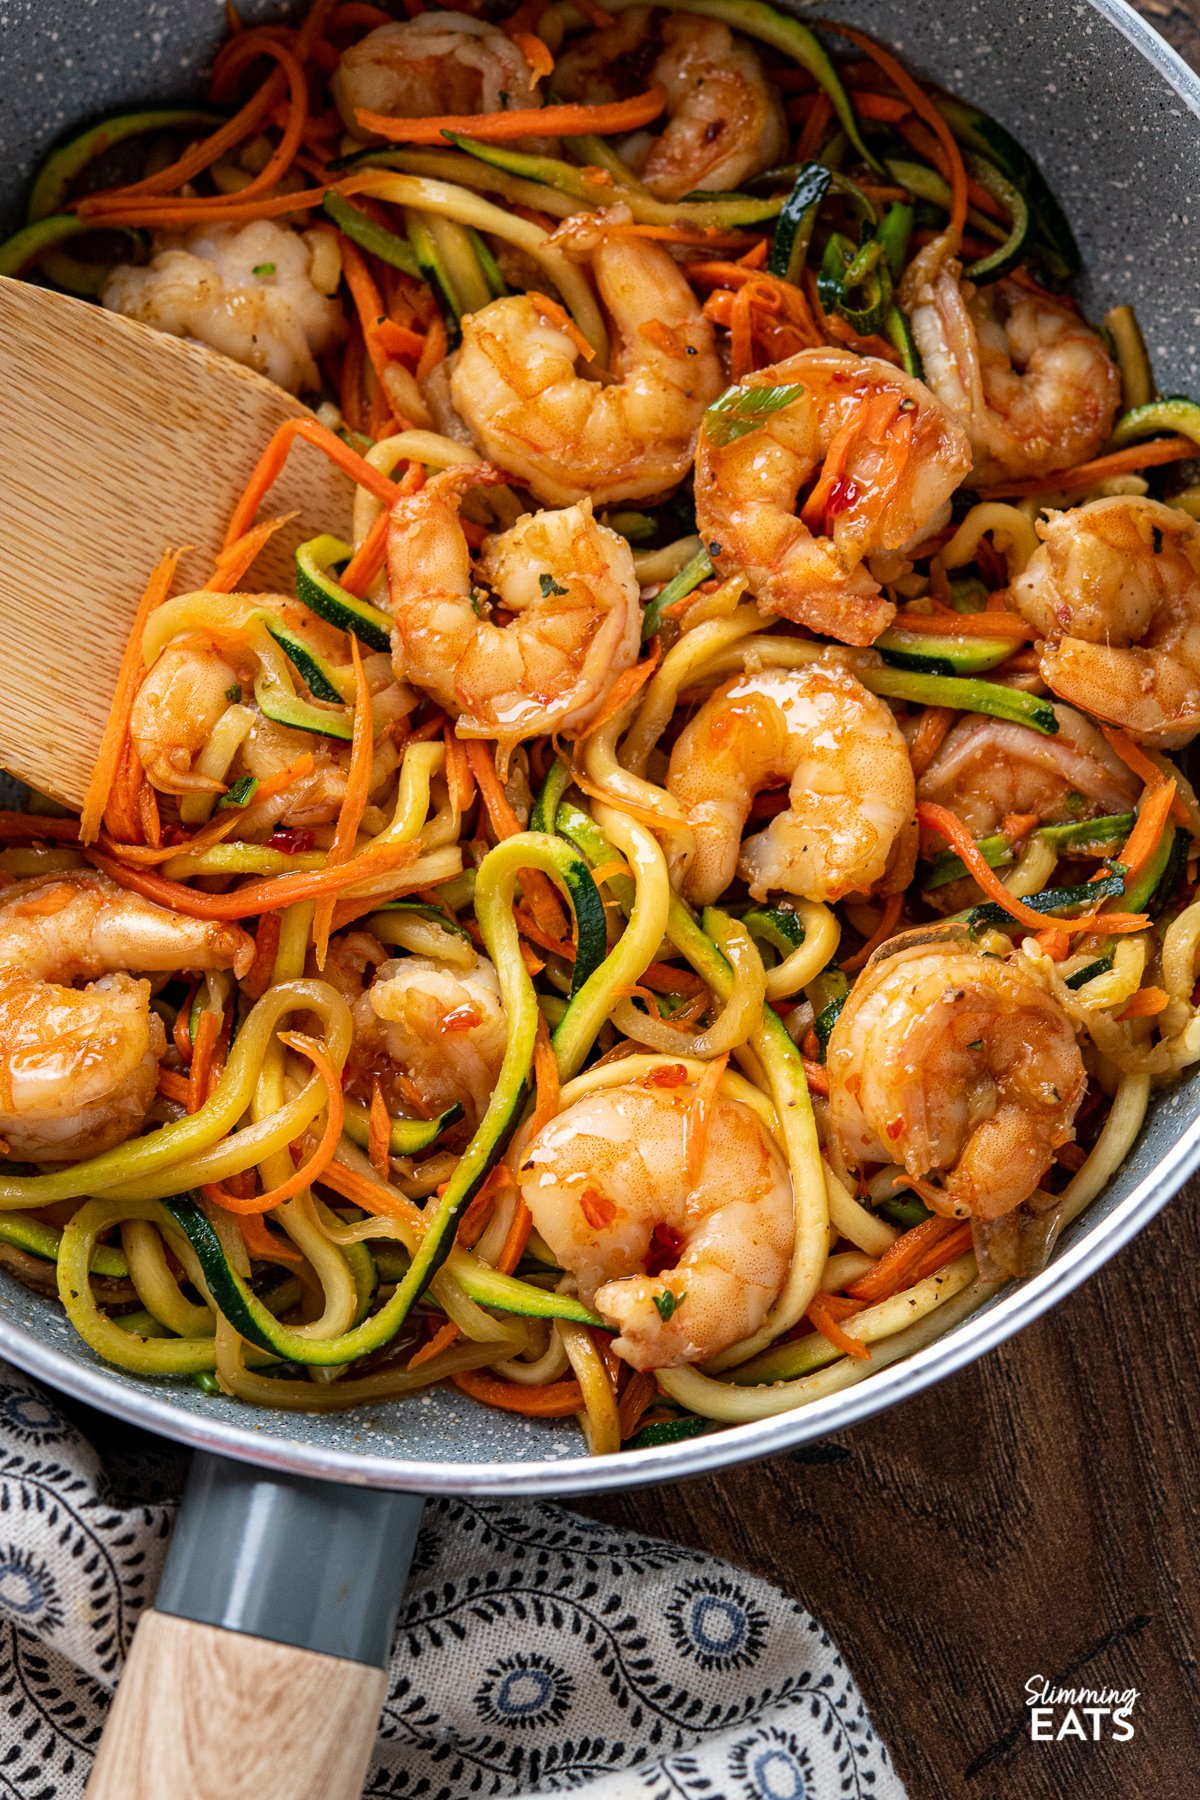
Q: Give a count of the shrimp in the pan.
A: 15